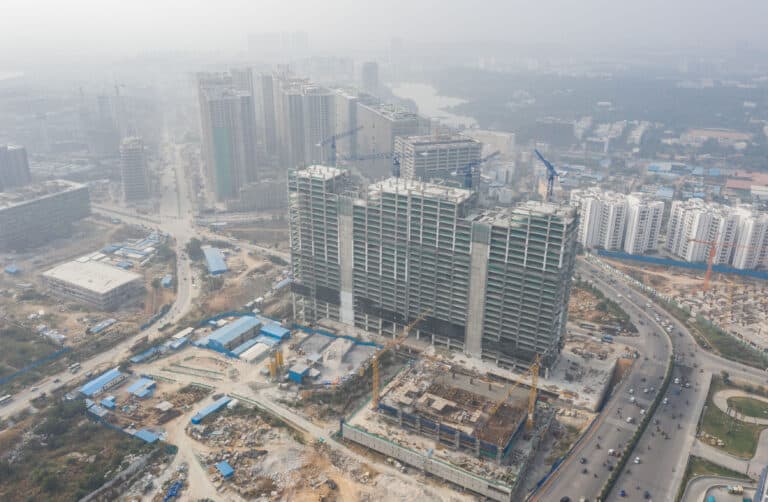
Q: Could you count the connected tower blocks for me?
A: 3